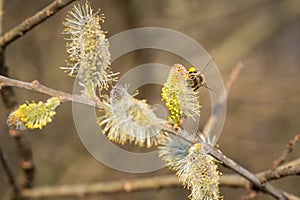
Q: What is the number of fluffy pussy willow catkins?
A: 5